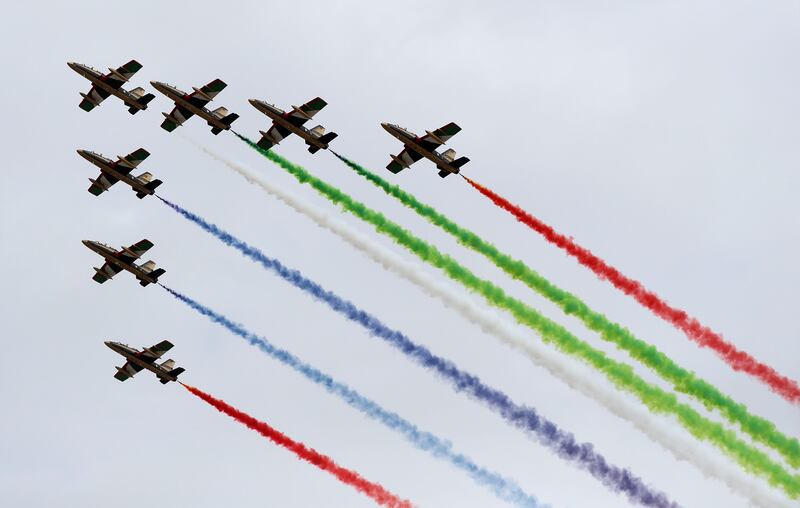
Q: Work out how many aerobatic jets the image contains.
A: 7